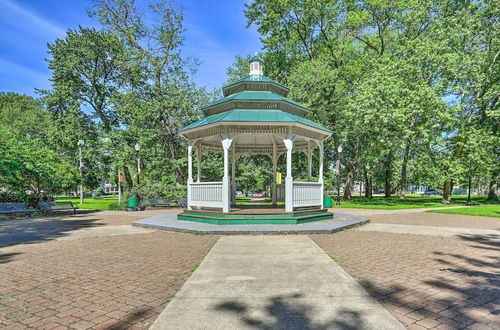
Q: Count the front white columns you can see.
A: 4